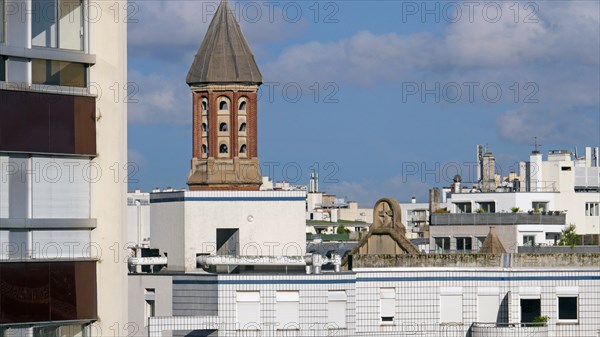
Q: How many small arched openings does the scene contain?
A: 9